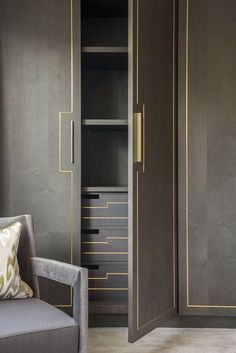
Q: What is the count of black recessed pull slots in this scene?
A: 3